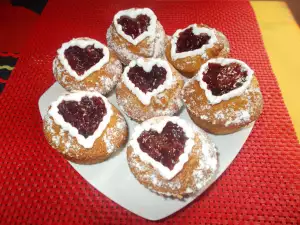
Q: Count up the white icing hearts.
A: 7